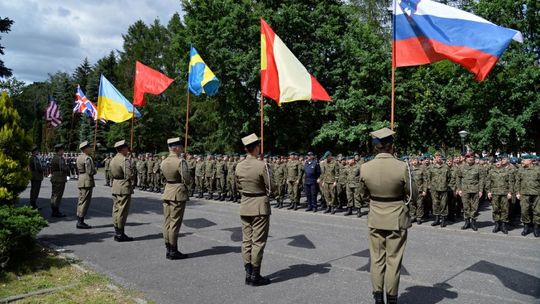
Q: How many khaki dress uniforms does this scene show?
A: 7